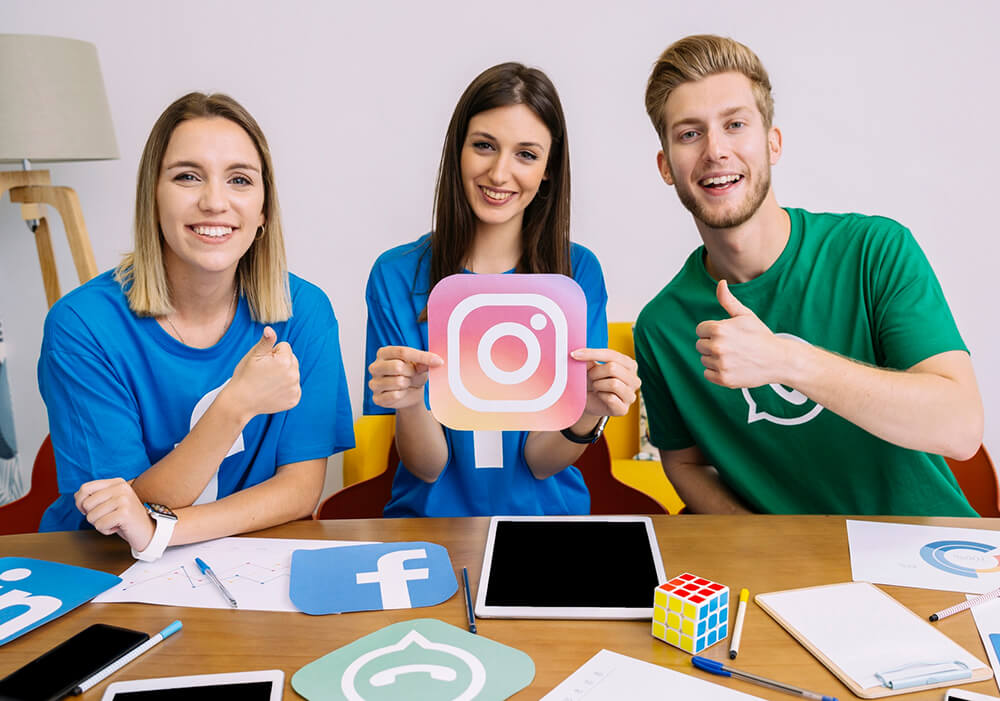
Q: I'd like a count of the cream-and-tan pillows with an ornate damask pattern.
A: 0